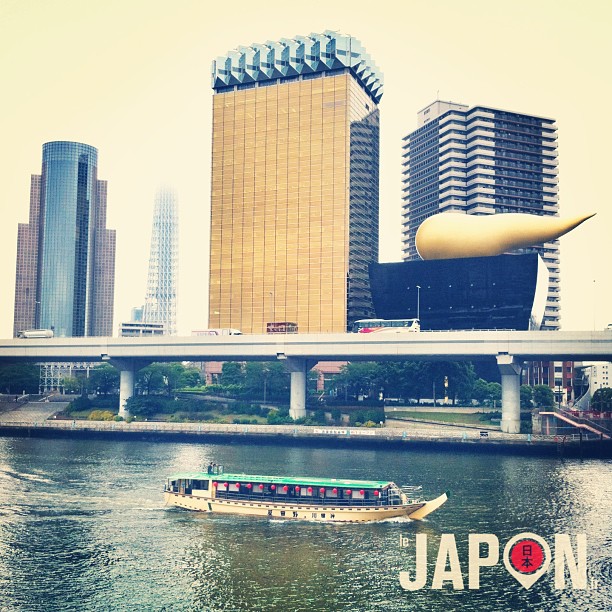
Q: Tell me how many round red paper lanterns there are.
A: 14